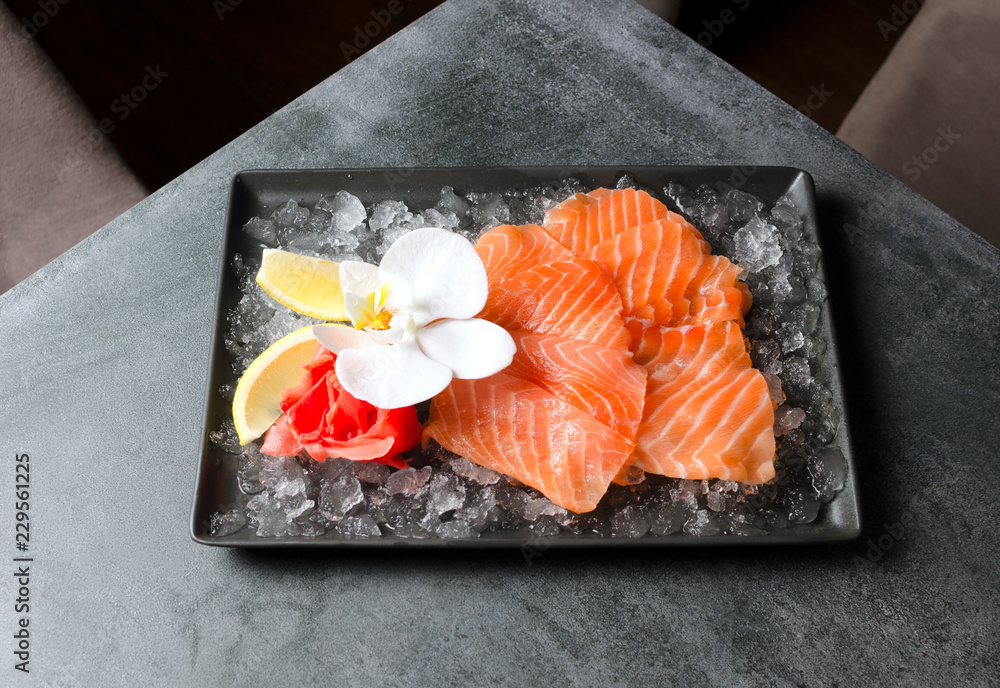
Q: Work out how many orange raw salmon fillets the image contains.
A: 6